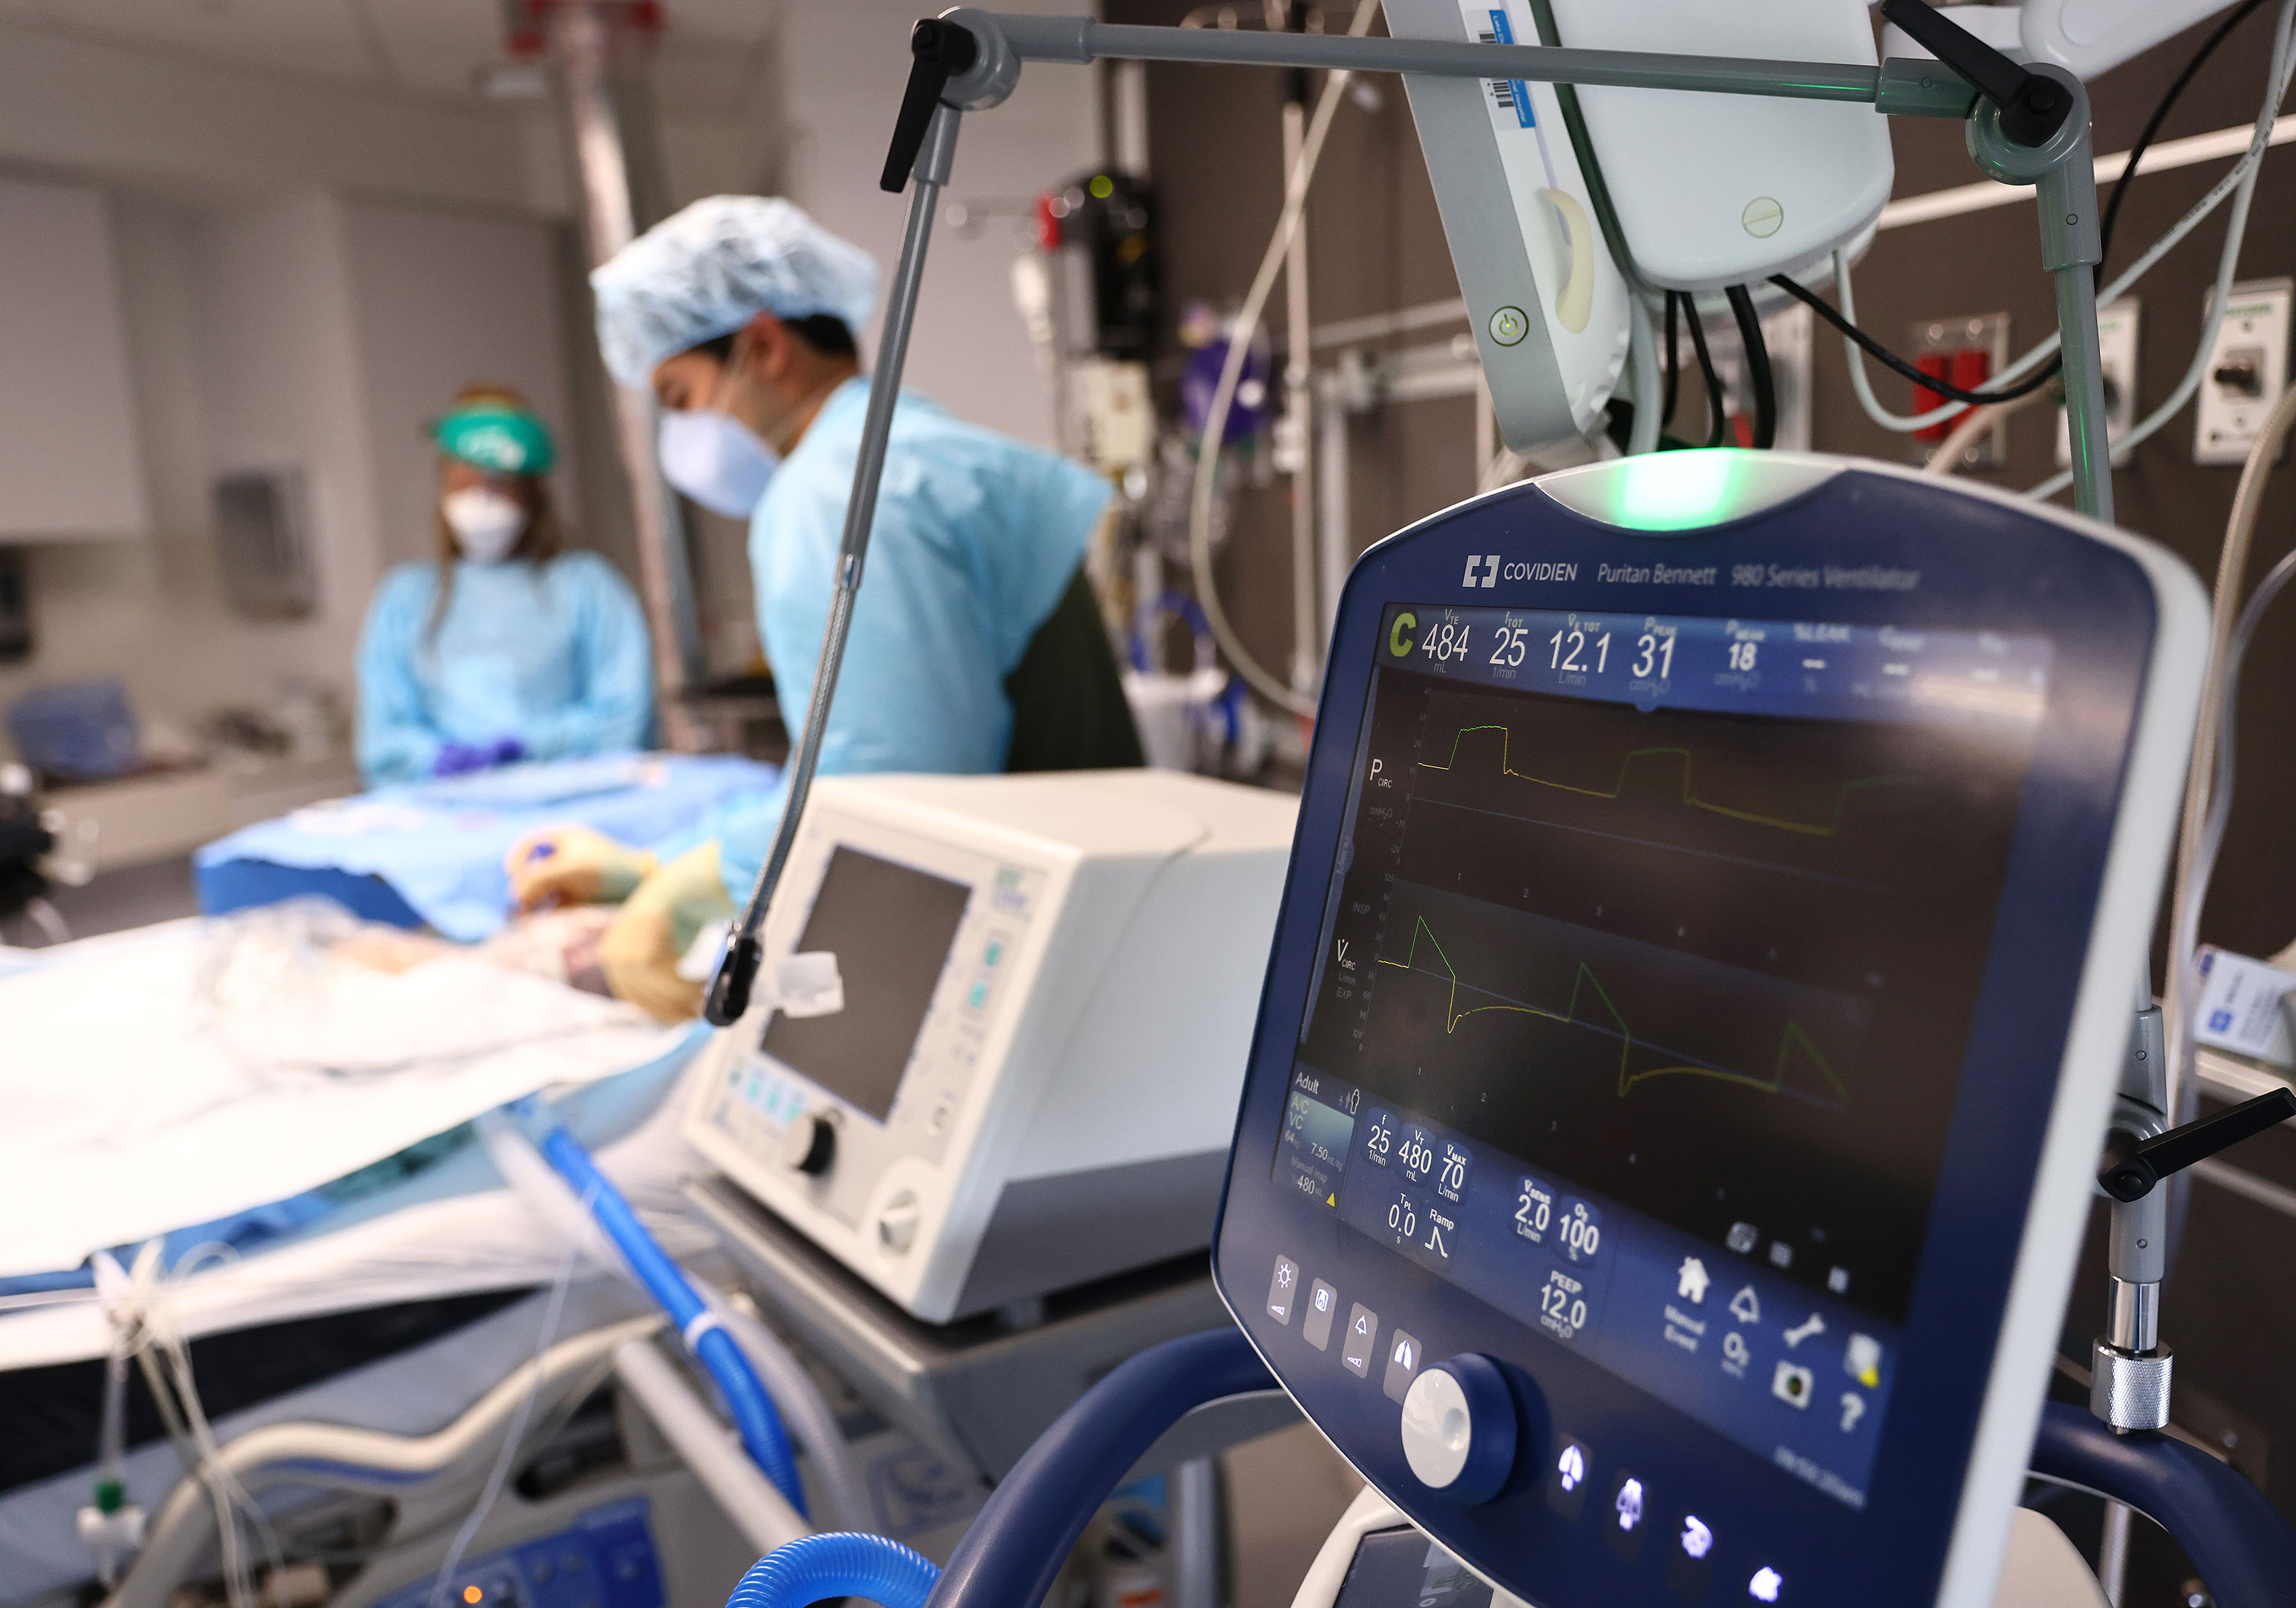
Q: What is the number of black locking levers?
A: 3